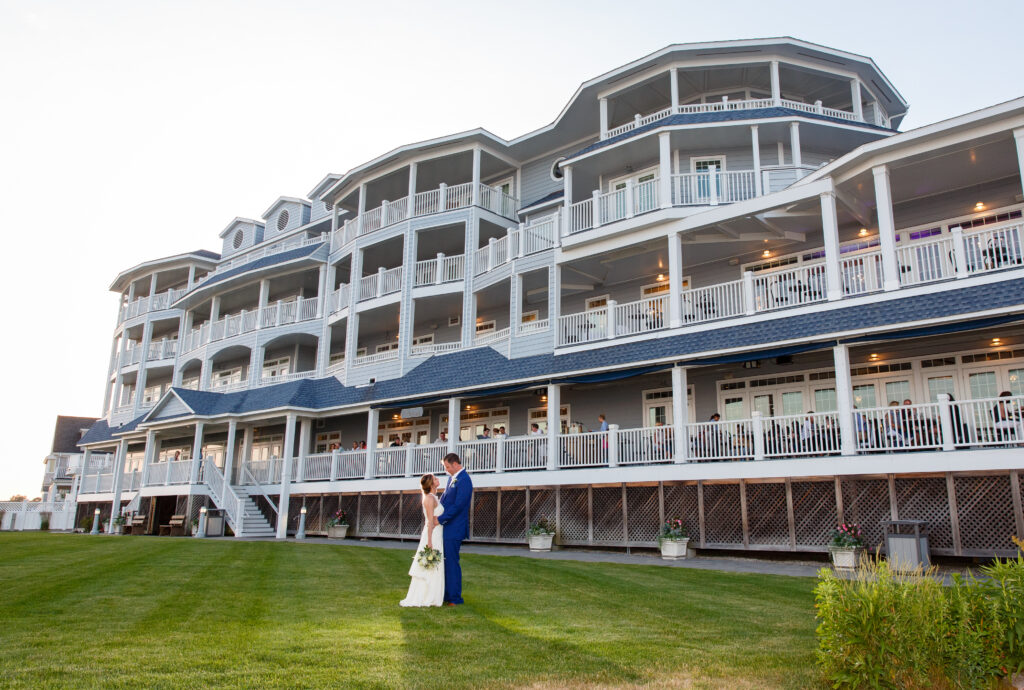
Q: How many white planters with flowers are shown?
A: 4